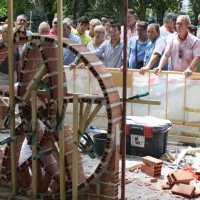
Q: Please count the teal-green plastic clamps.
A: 9